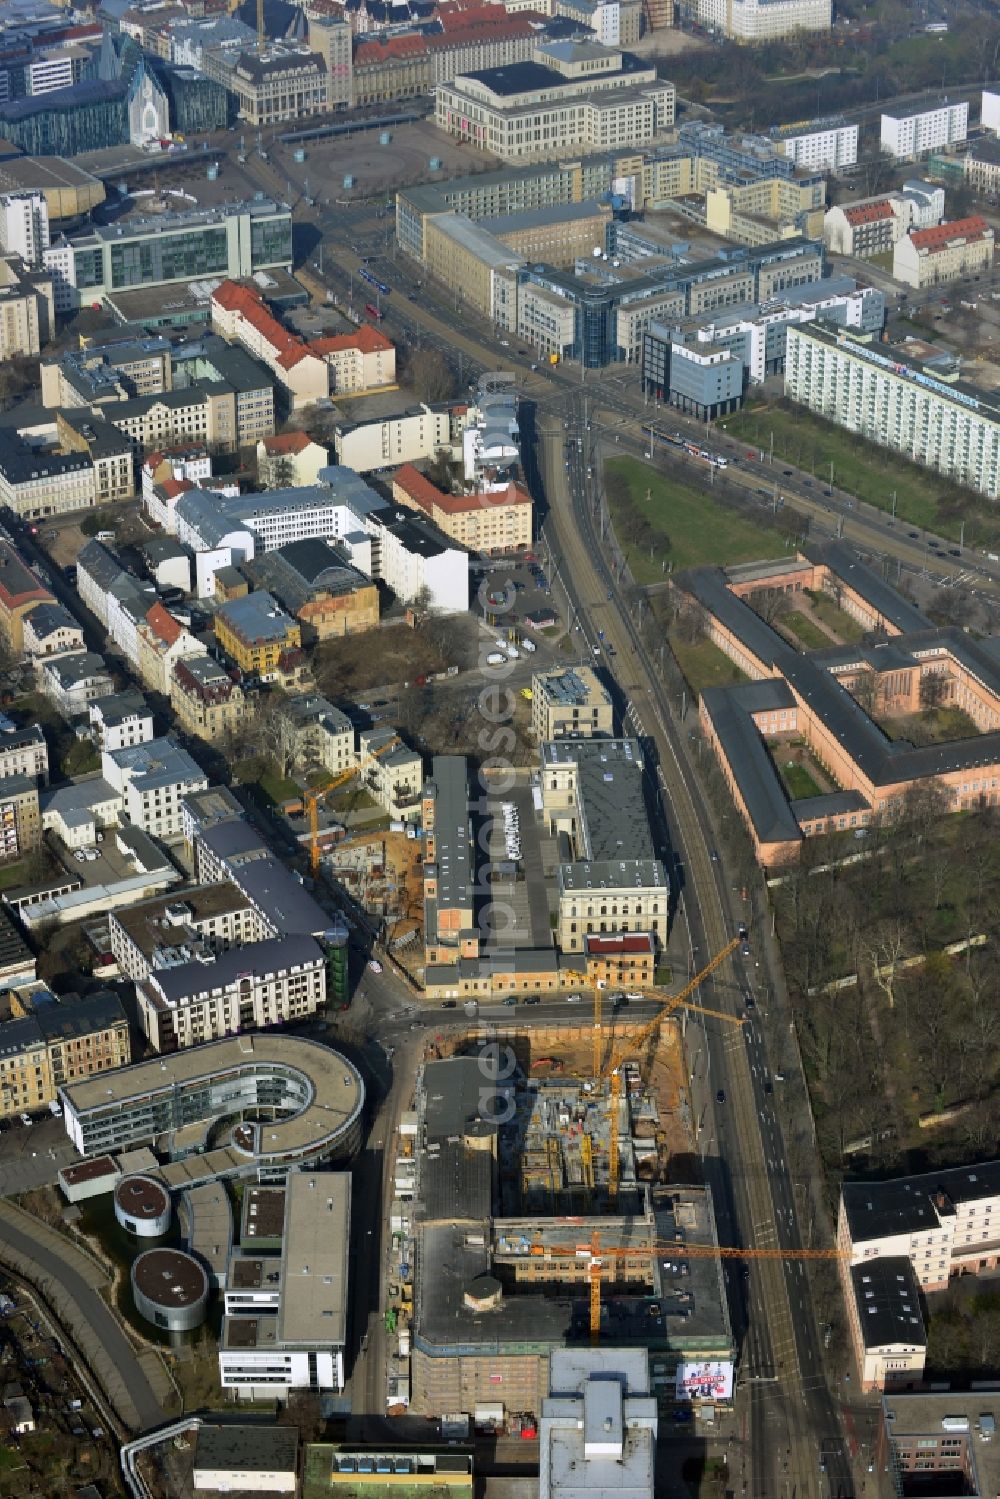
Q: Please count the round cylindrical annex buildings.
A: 2